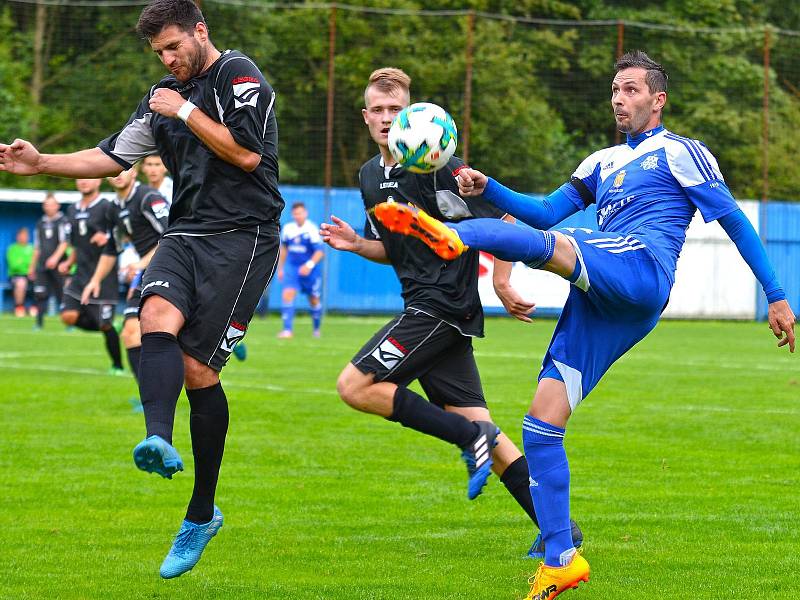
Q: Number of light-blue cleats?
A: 2